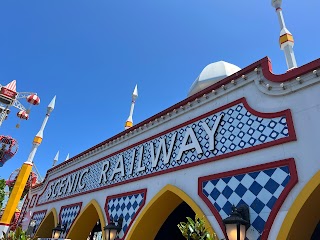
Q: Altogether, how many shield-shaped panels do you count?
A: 4